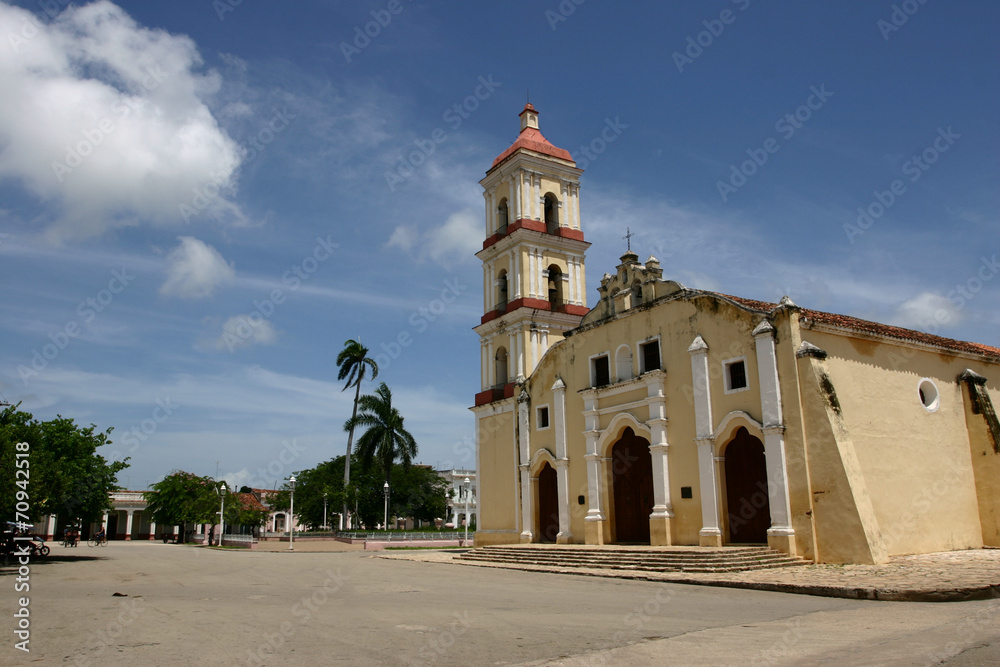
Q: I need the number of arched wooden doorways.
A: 3